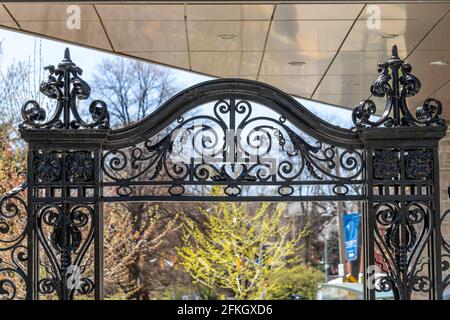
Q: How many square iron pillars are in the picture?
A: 2